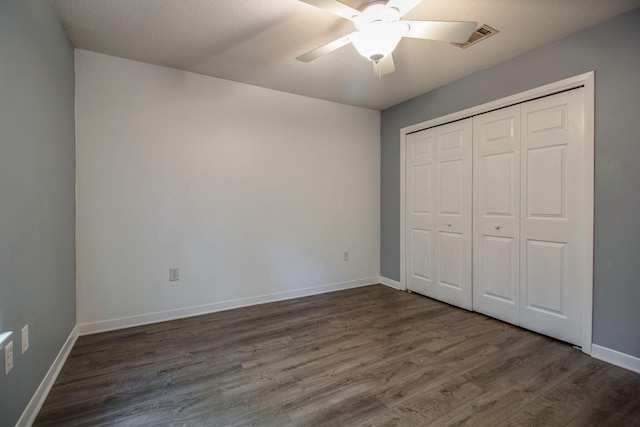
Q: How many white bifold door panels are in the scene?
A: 4